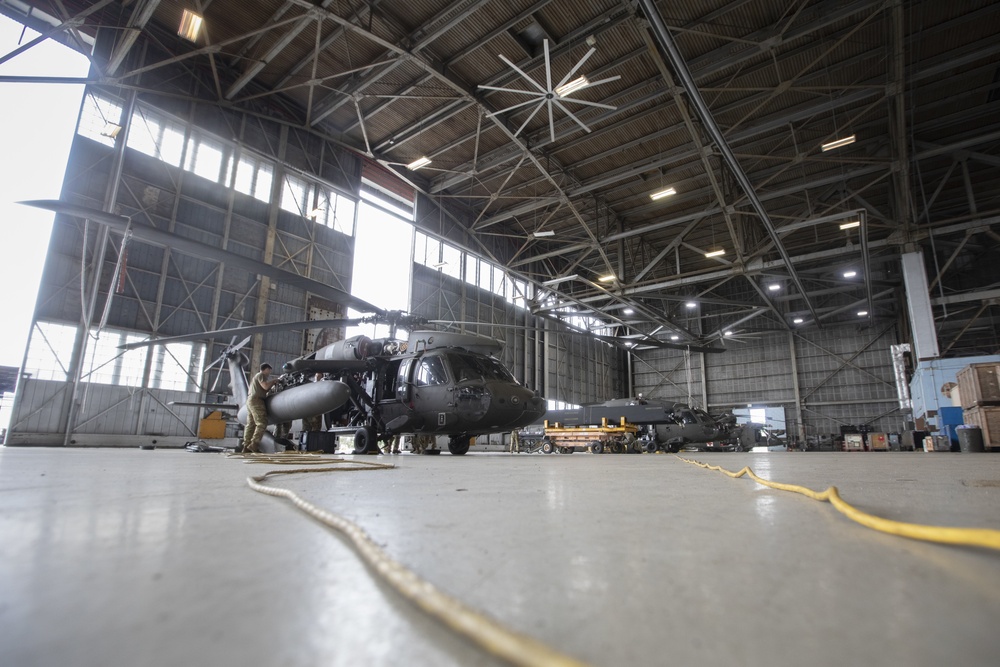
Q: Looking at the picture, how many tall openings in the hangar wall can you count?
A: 2